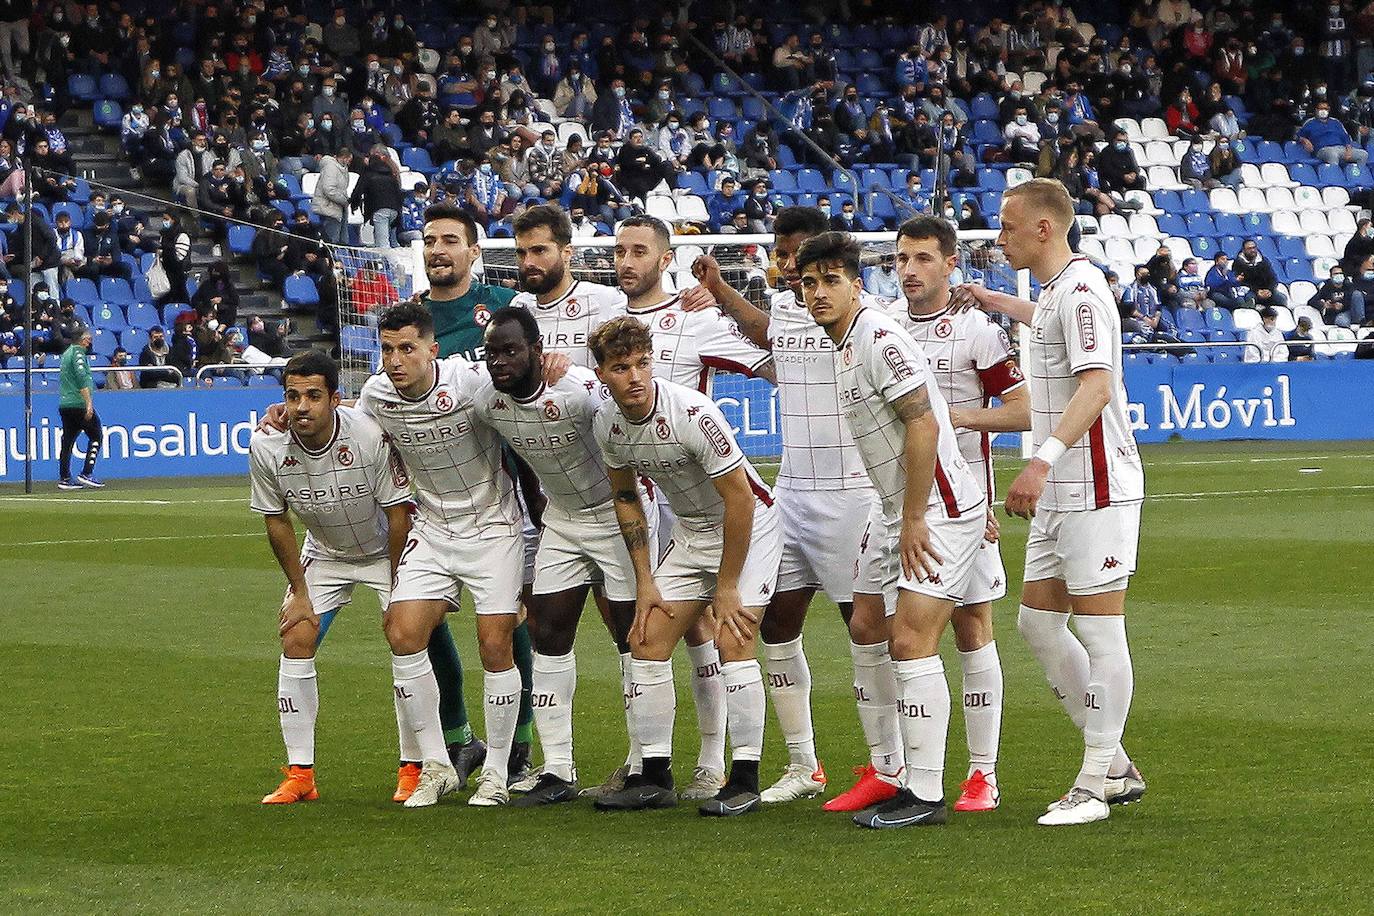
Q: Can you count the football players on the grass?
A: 11